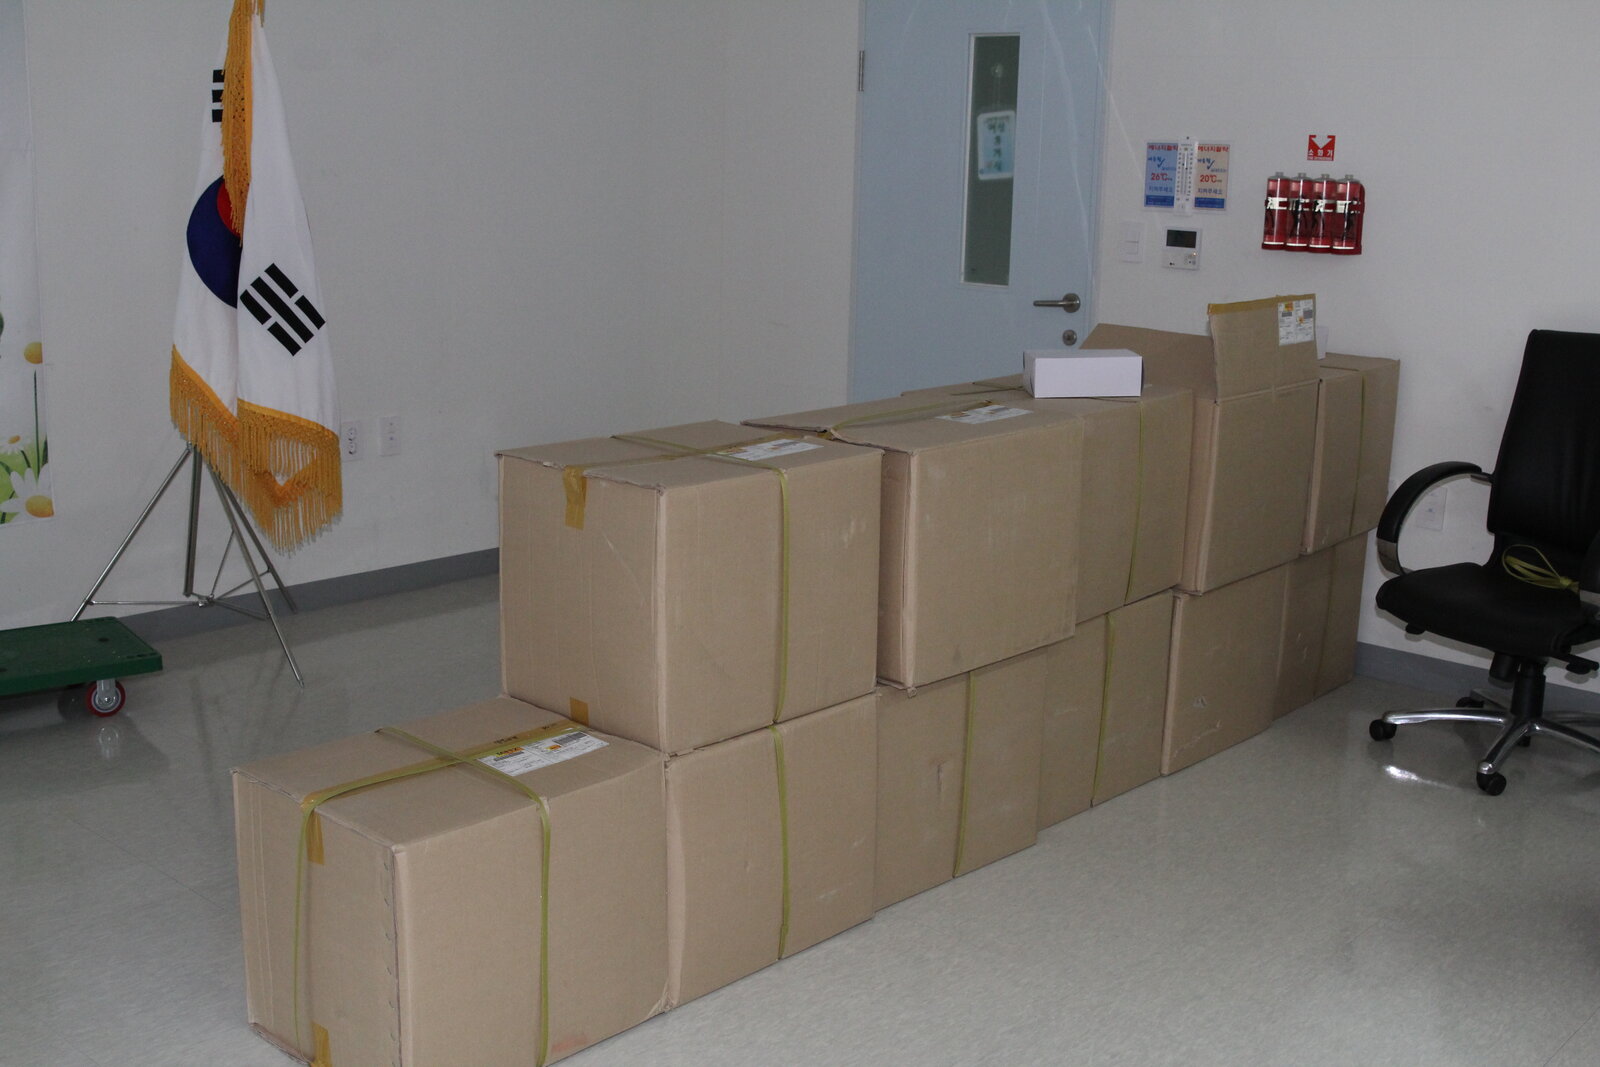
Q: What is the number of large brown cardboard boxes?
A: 11